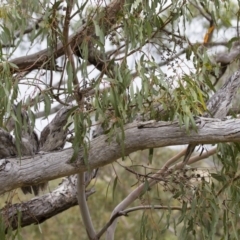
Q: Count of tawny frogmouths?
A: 4